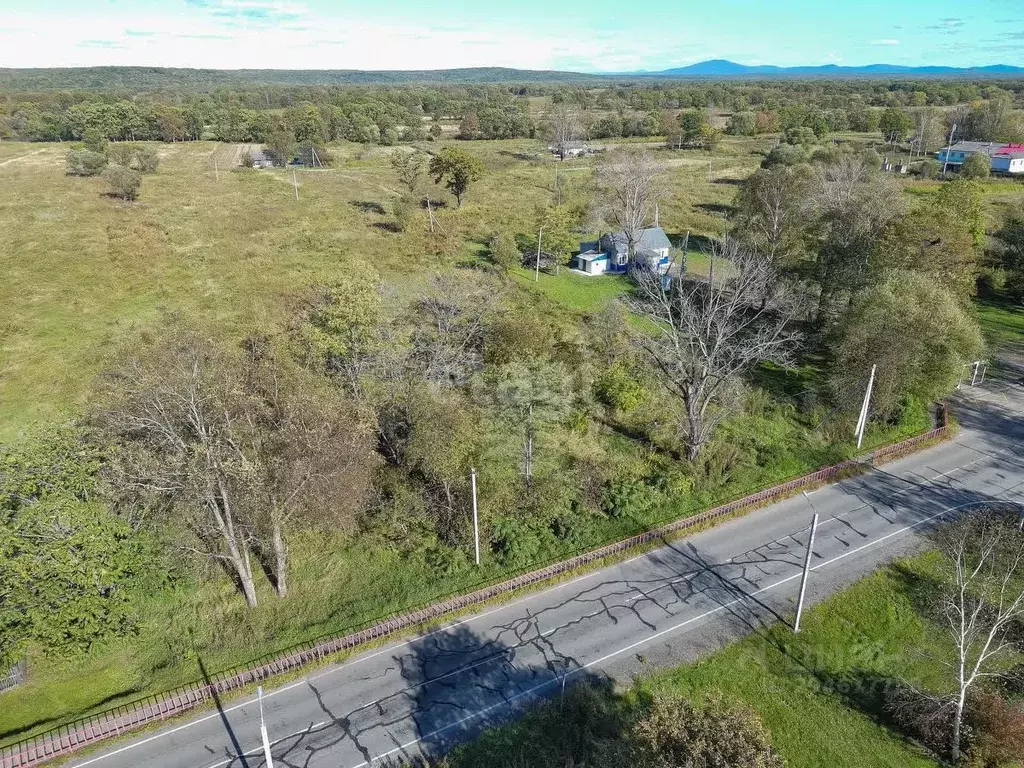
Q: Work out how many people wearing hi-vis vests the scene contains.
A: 0